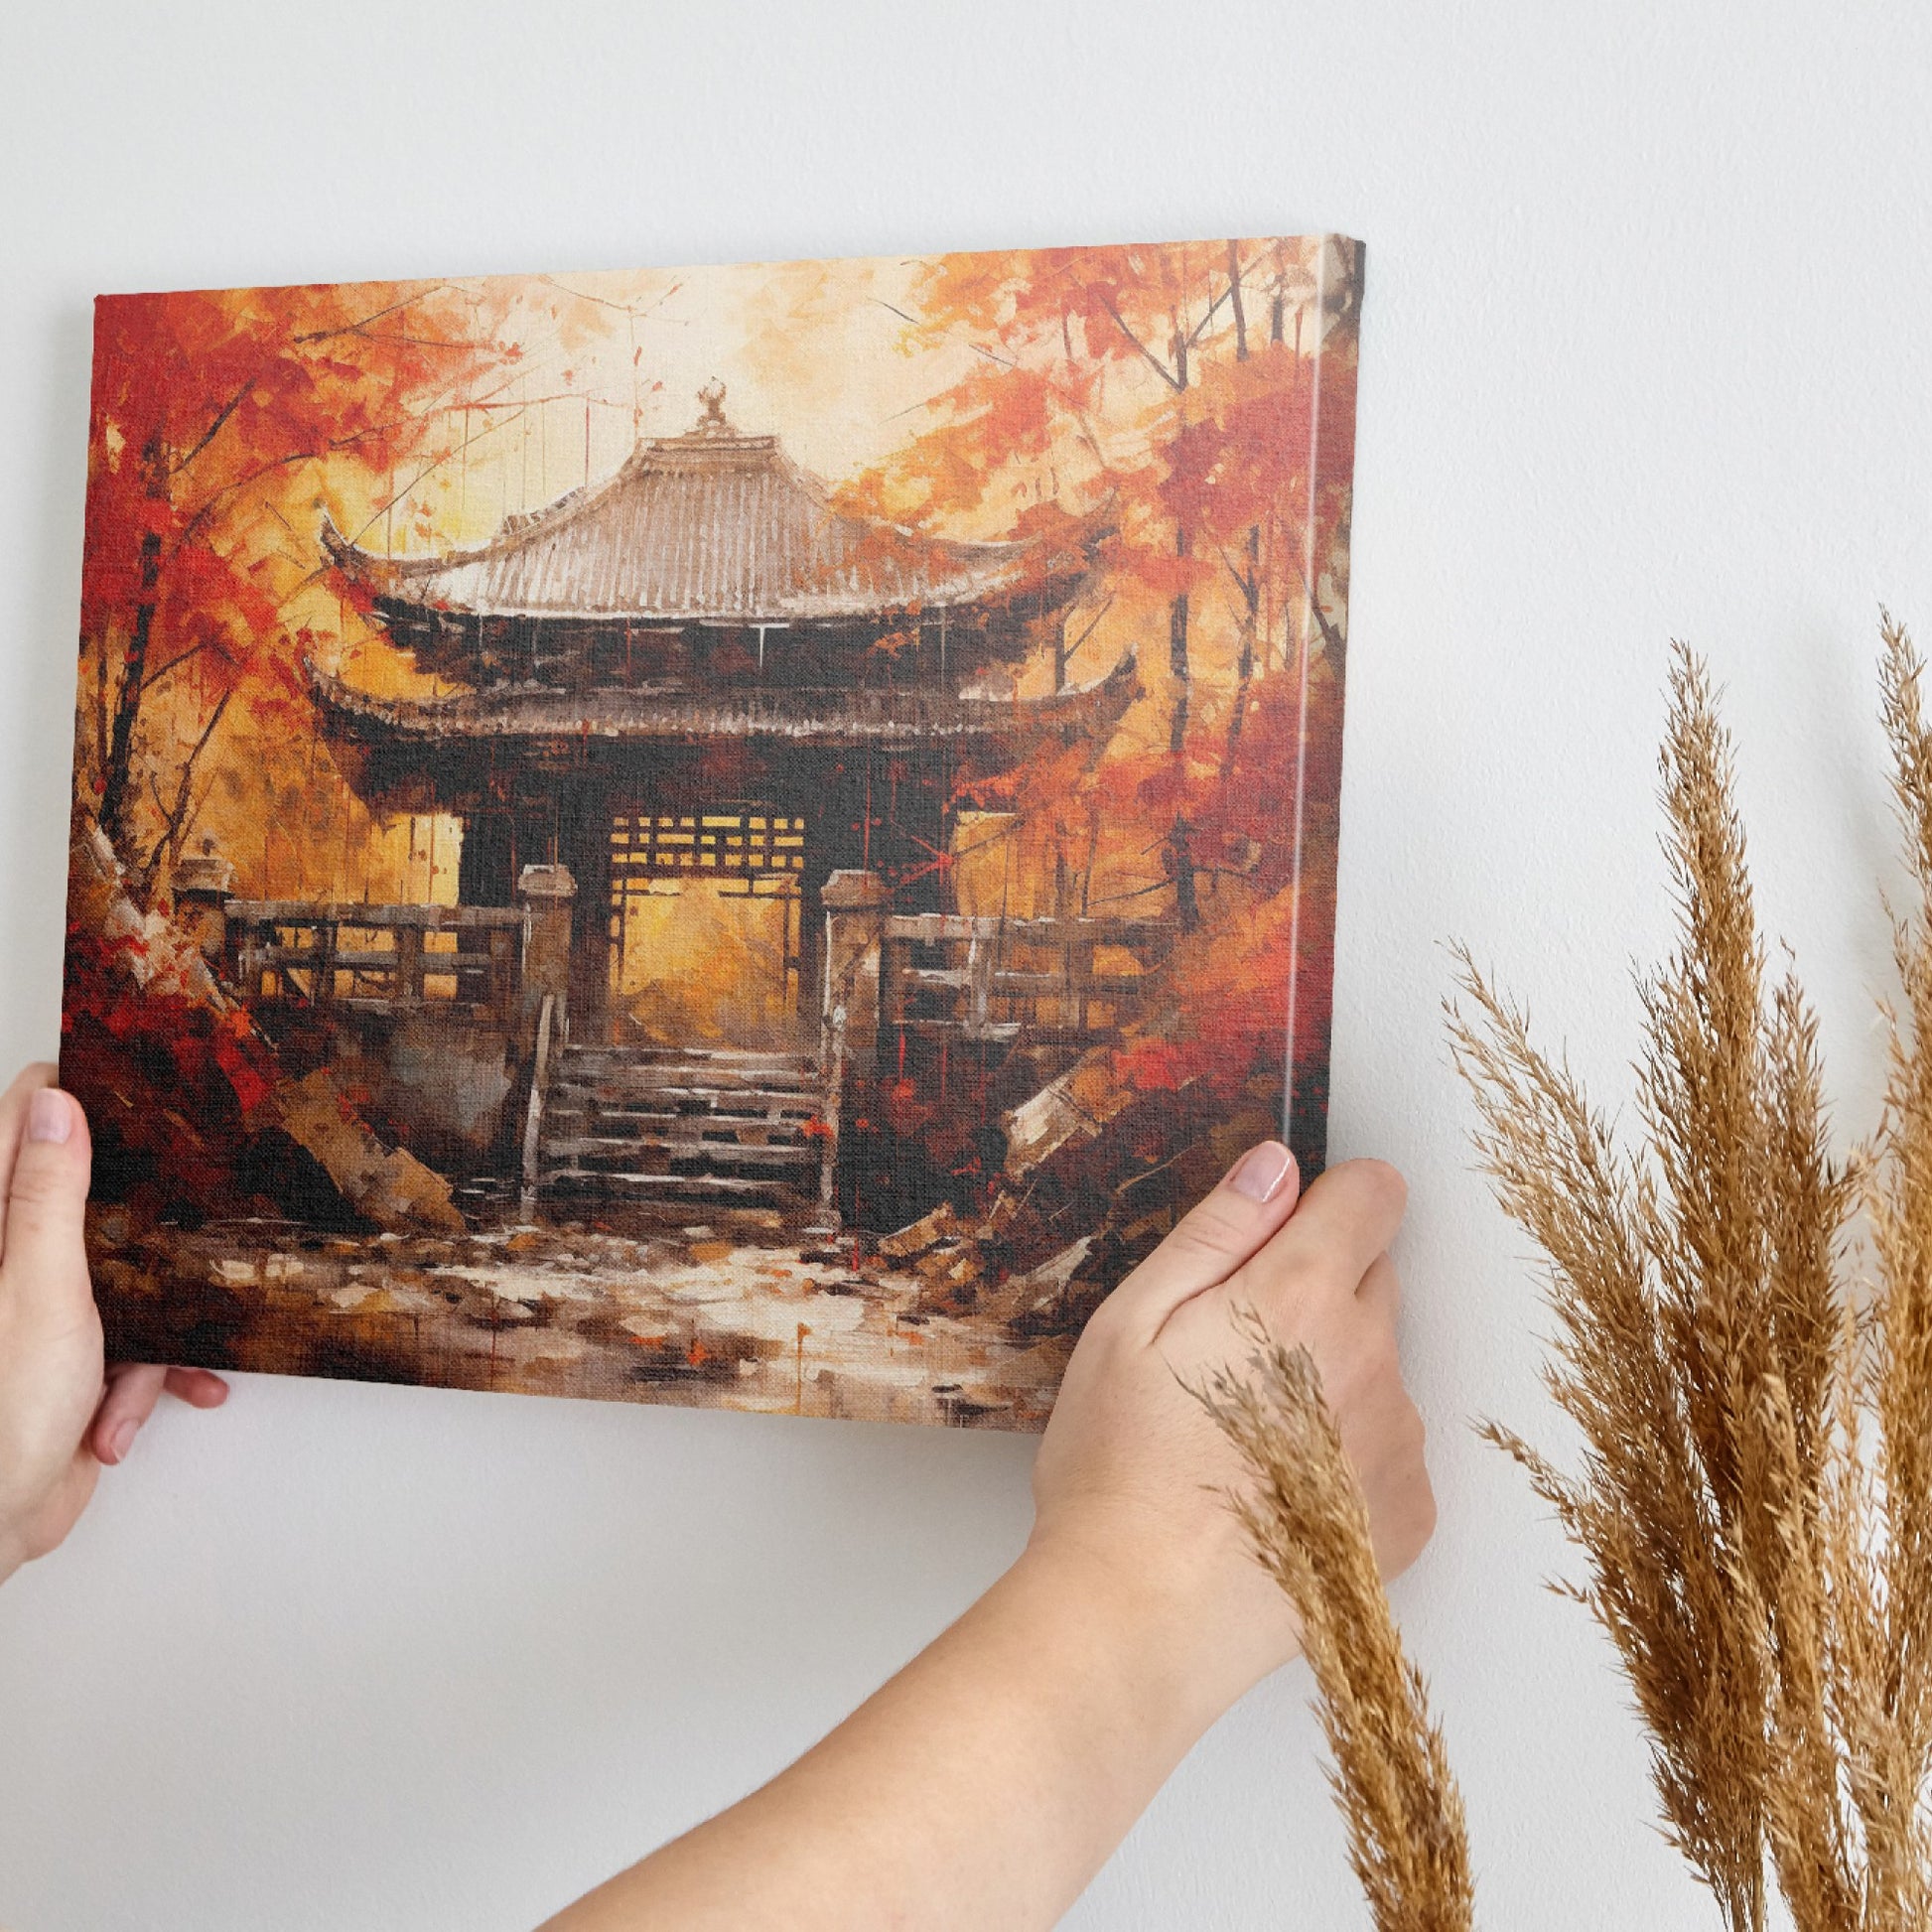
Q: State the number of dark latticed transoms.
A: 1